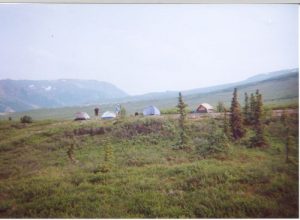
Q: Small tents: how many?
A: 4